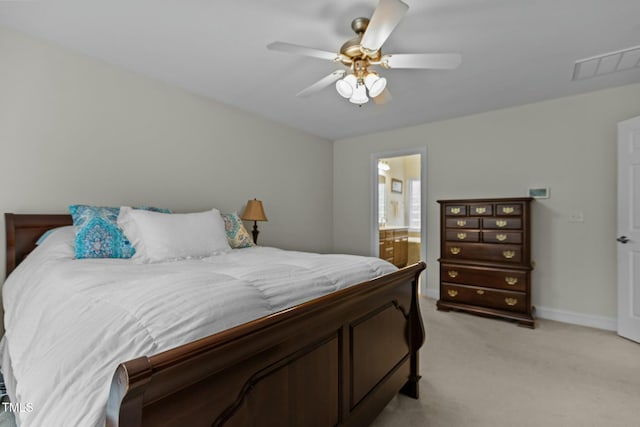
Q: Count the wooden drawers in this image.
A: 10